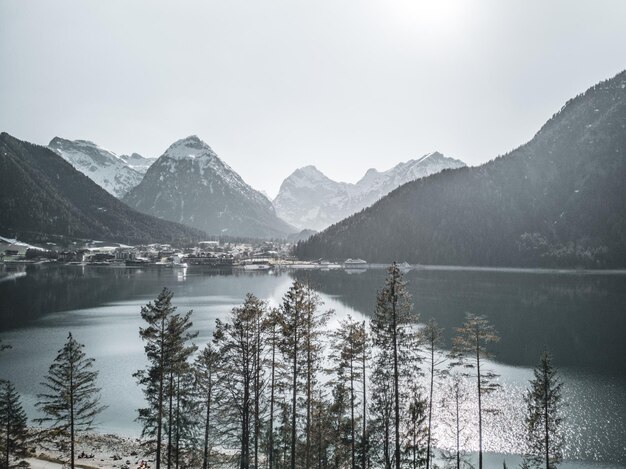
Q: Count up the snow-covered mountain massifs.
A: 3